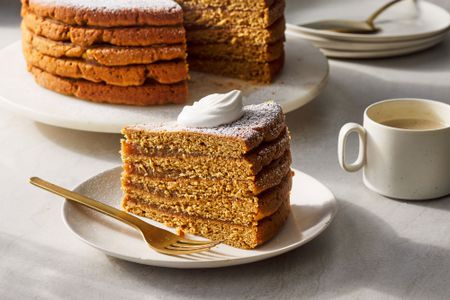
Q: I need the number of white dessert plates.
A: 4